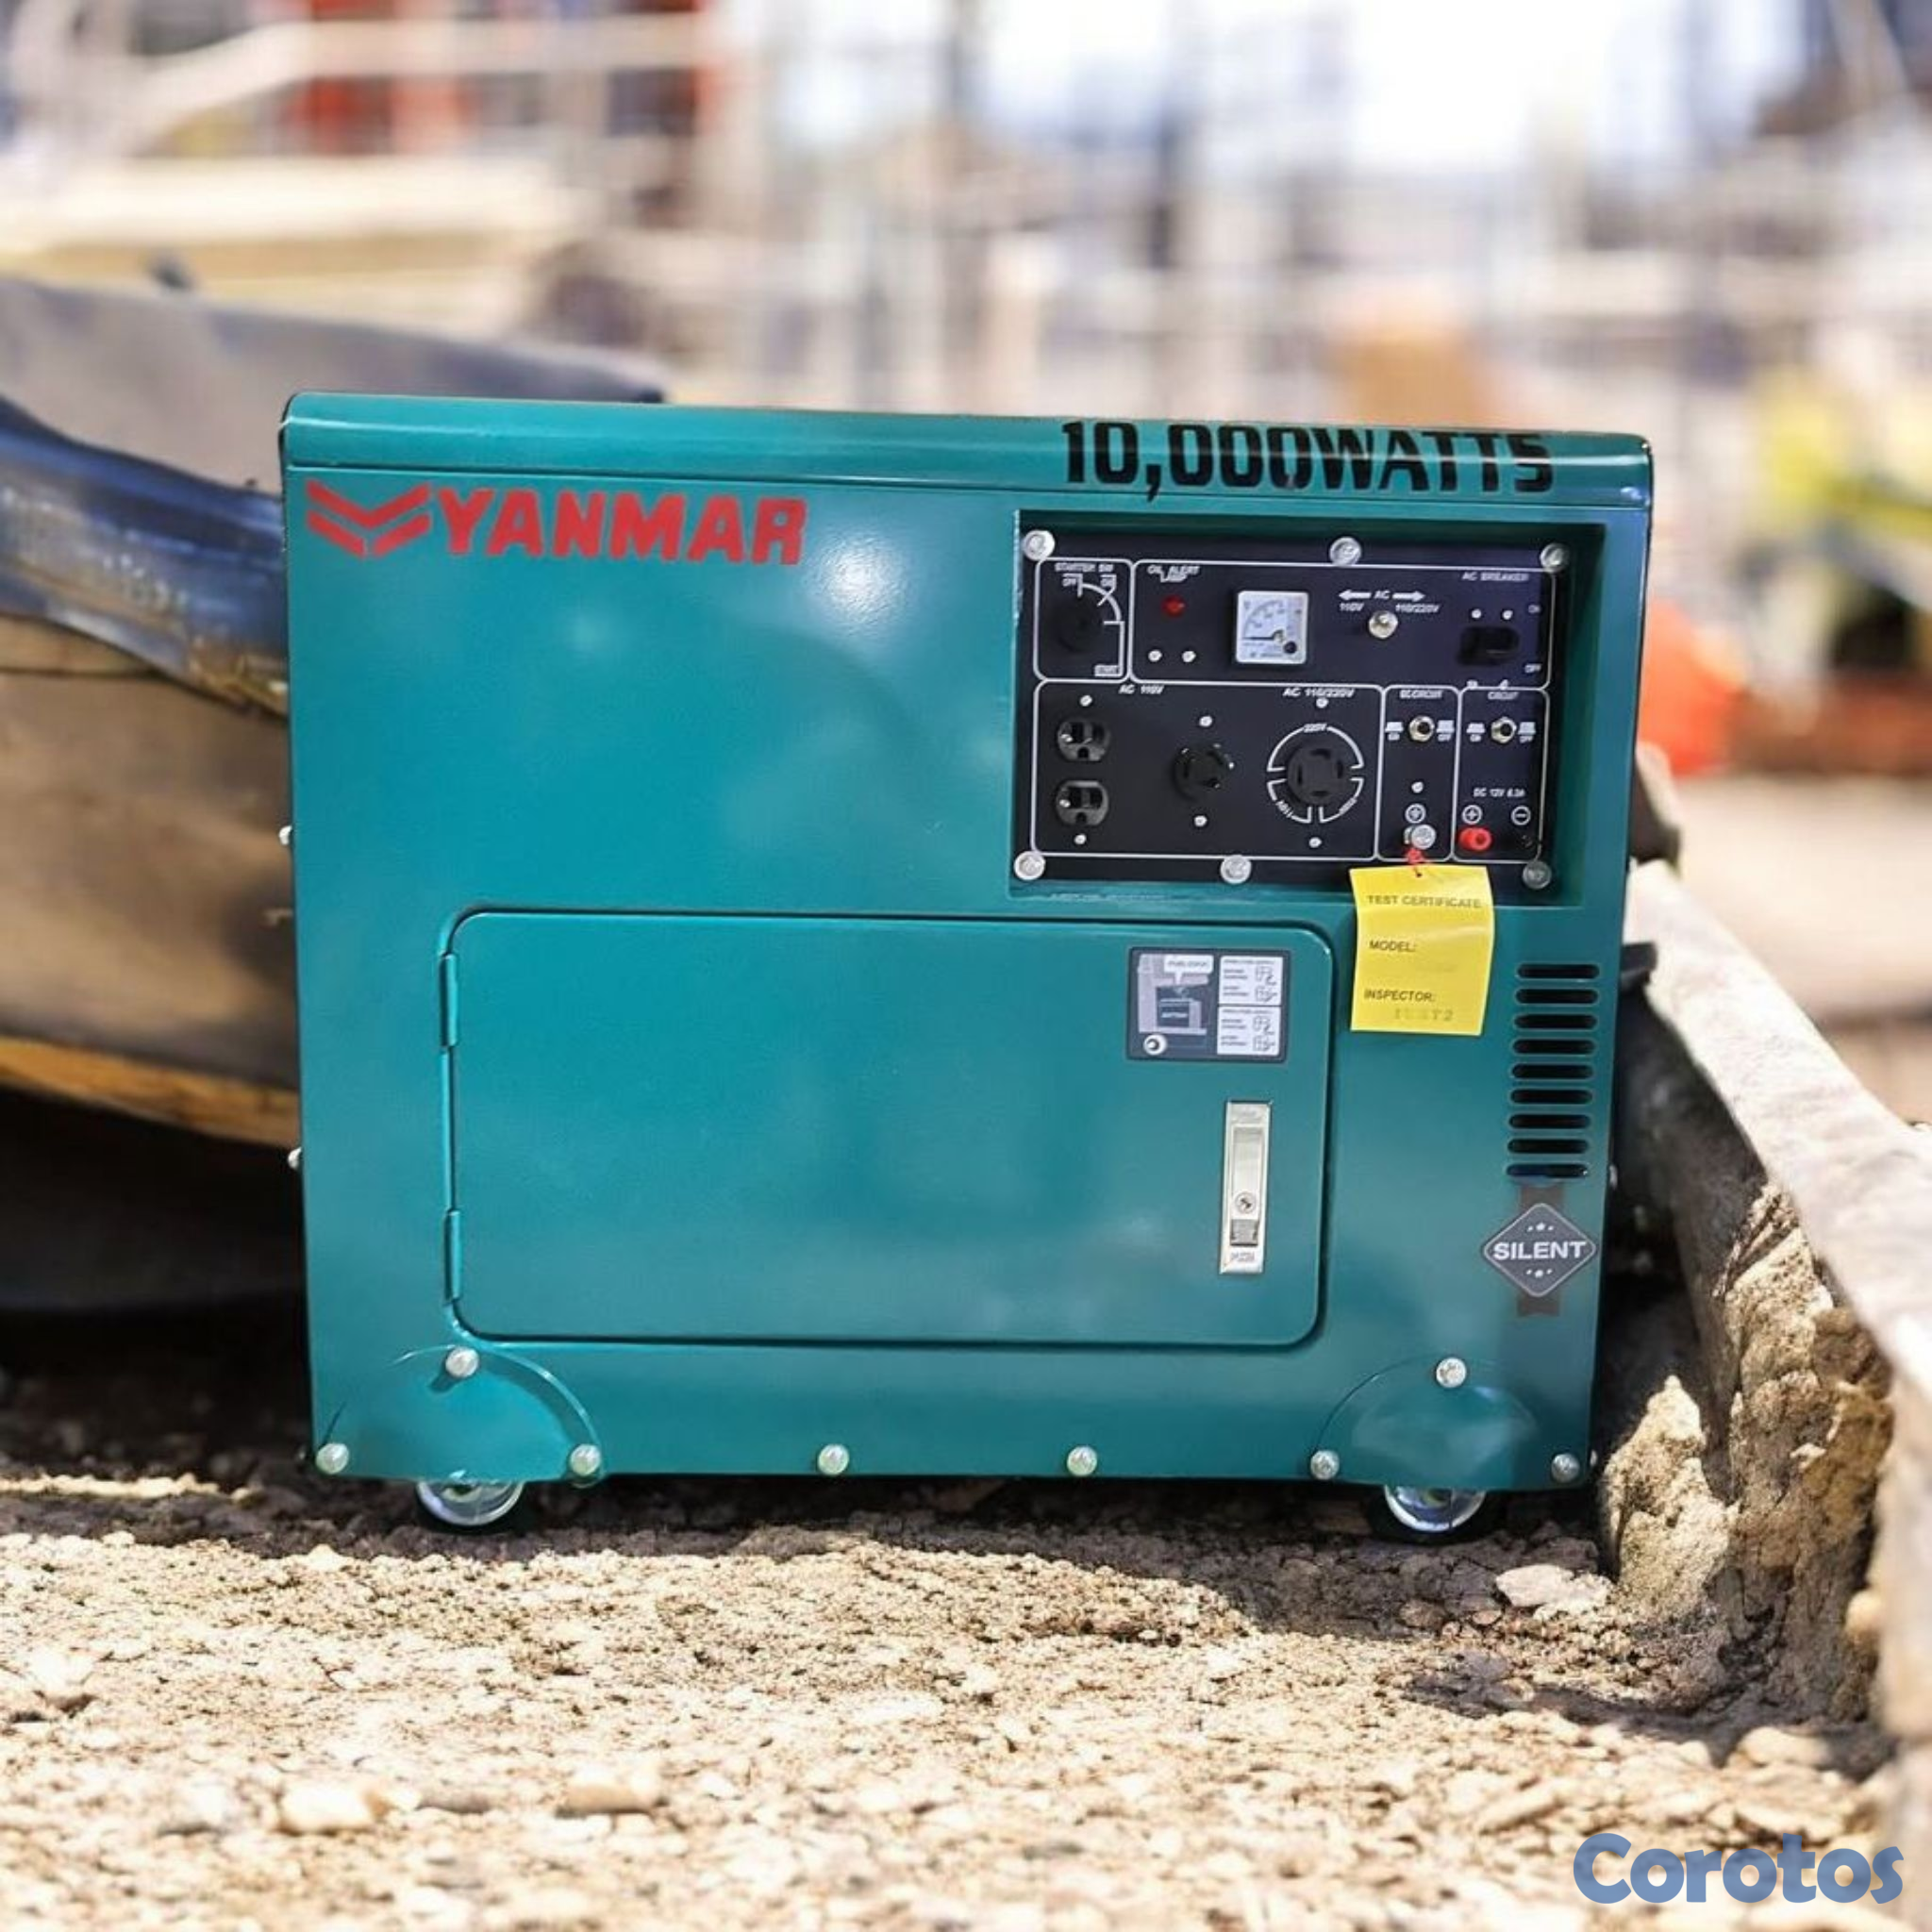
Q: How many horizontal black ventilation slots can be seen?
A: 9